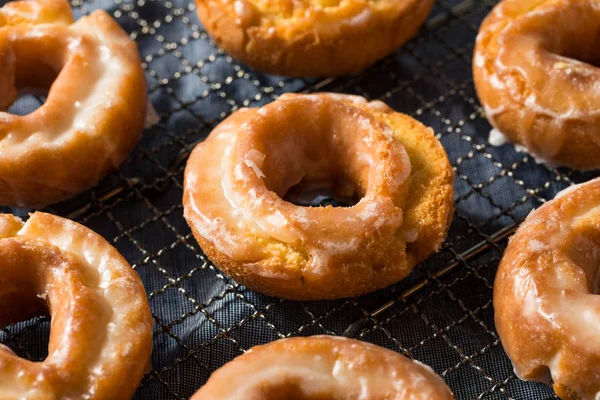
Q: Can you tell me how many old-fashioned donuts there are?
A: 7